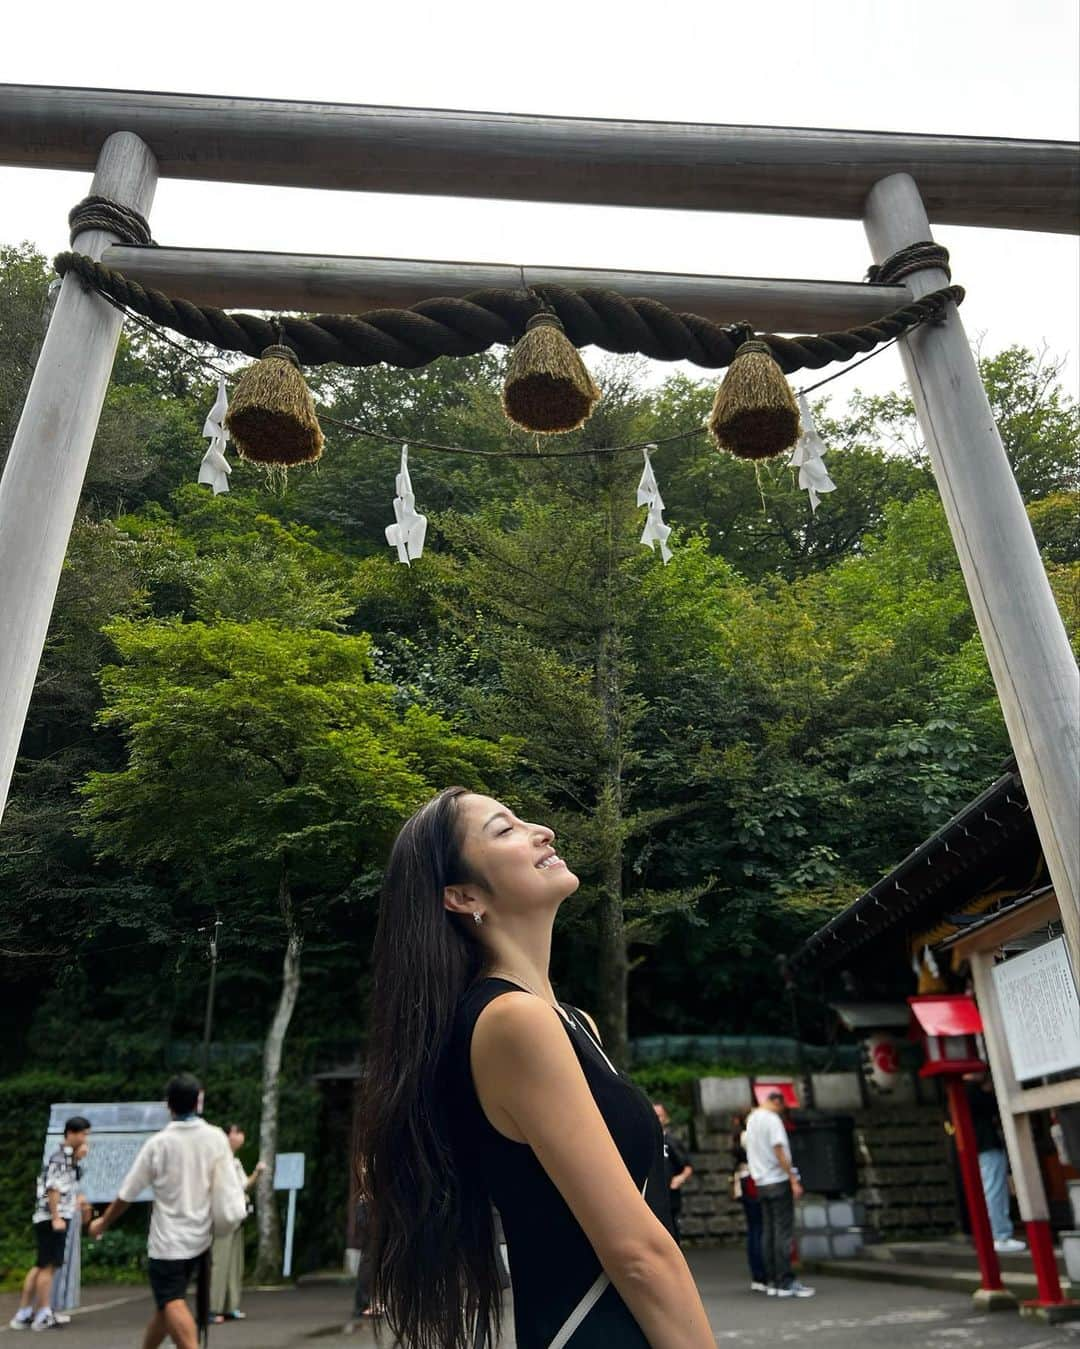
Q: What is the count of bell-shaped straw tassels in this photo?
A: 3